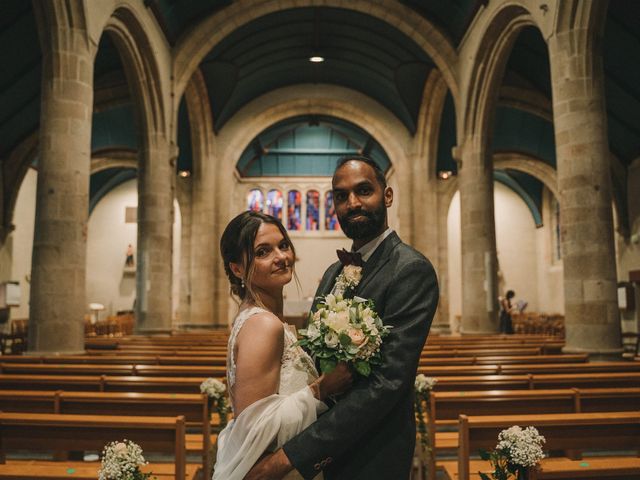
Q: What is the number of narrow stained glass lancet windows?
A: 5